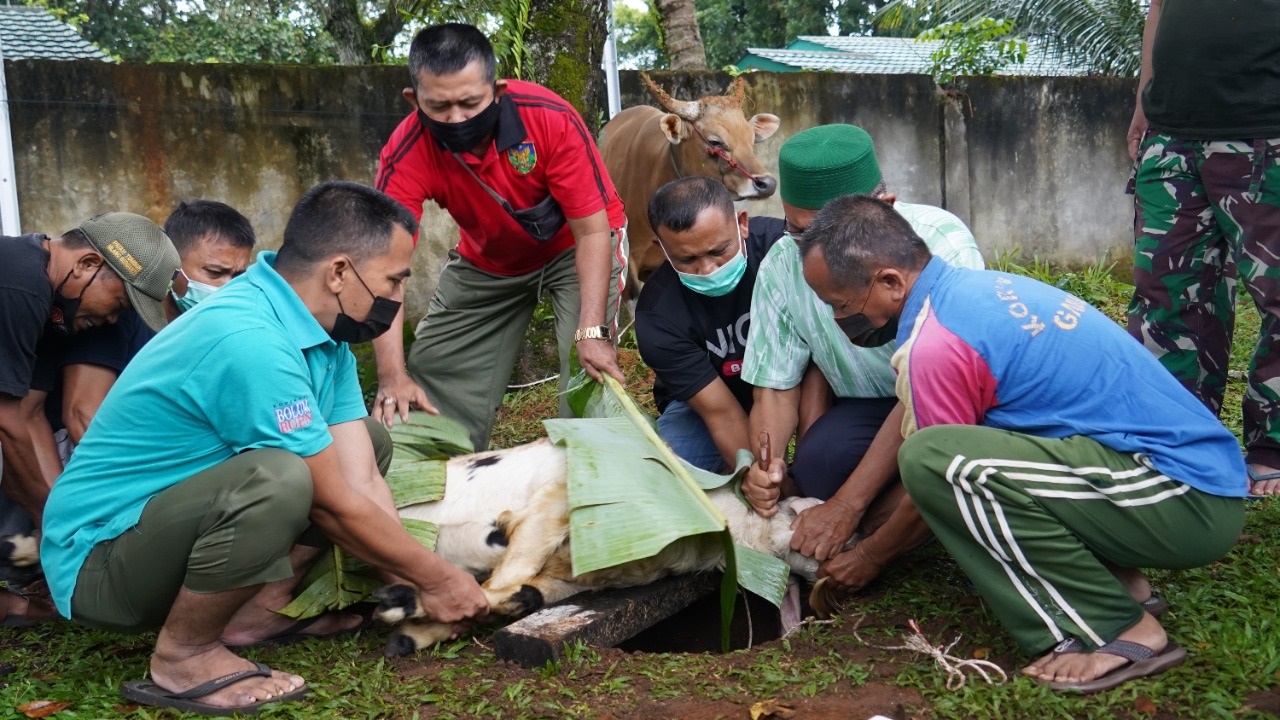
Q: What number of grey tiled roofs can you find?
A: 2